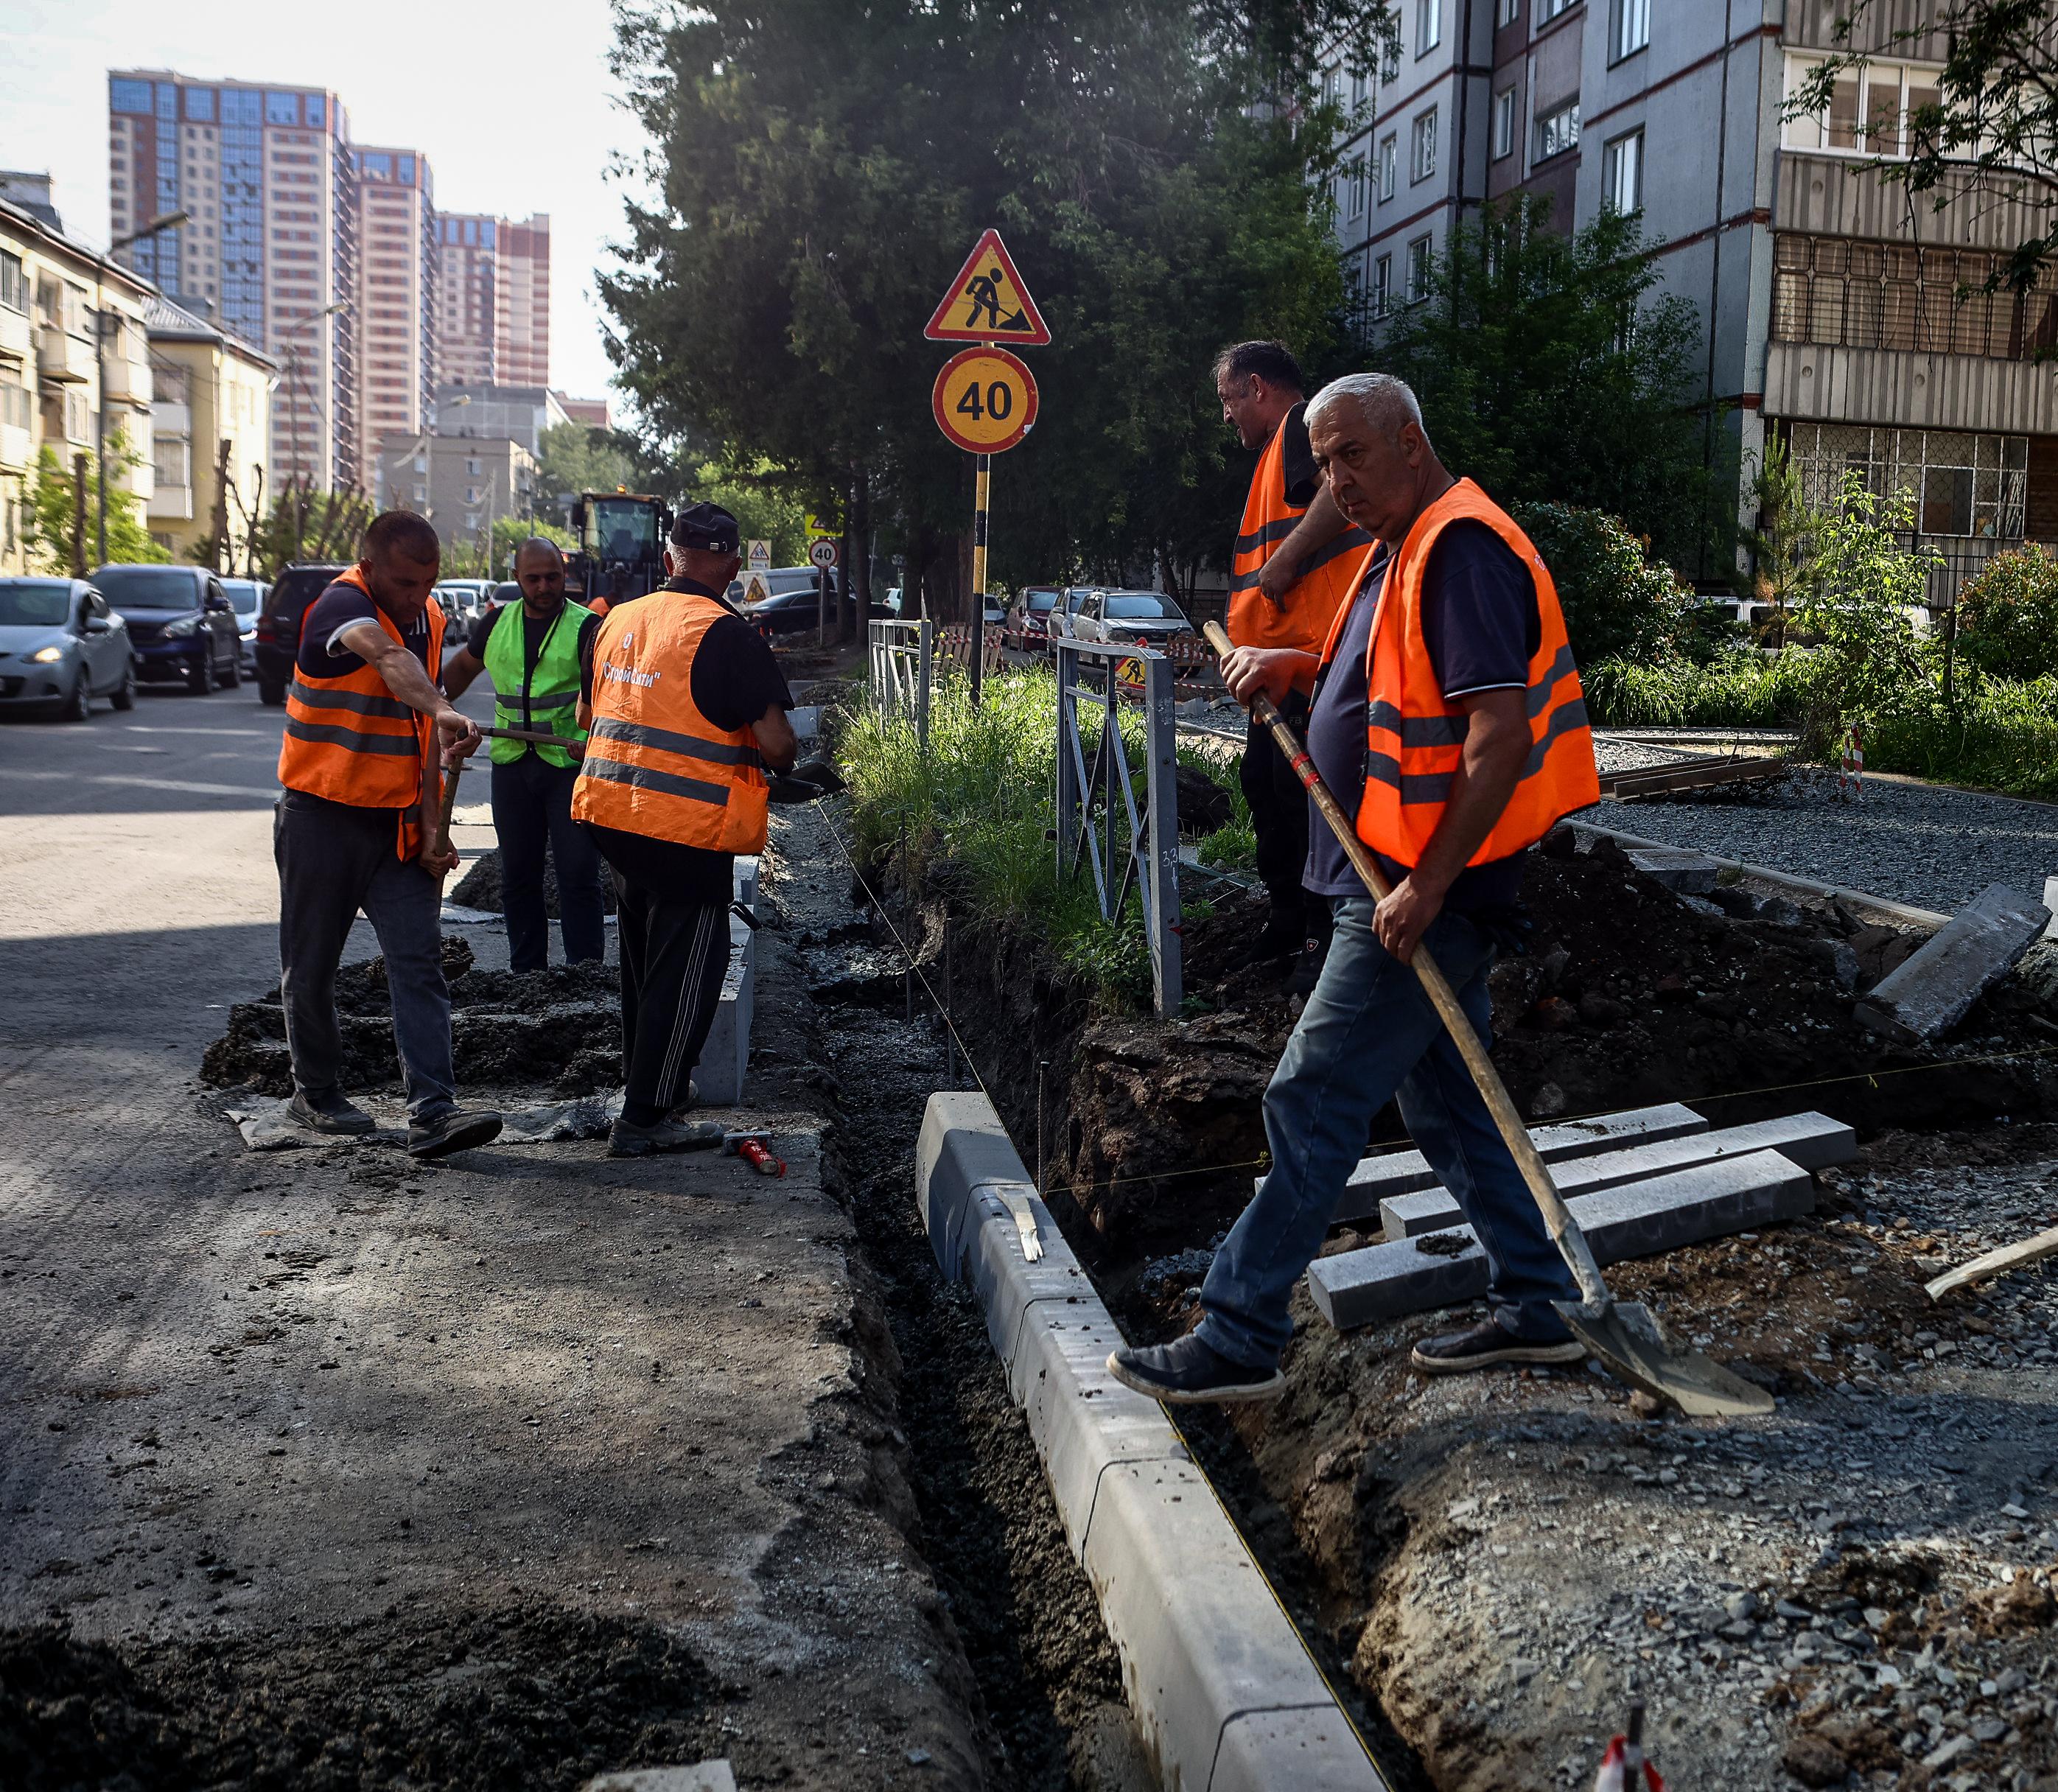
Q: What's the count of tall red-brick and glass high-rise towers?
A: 3